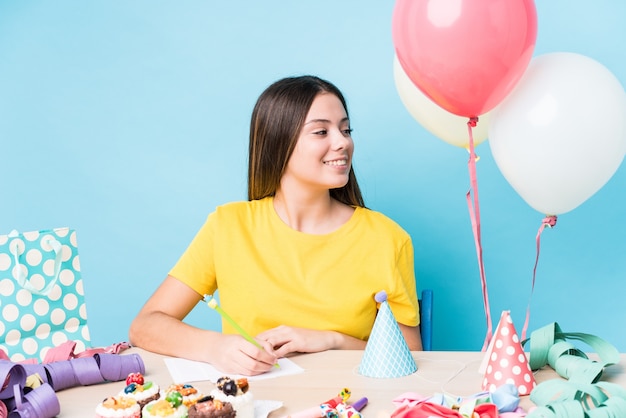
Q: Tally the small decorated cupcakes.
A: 6